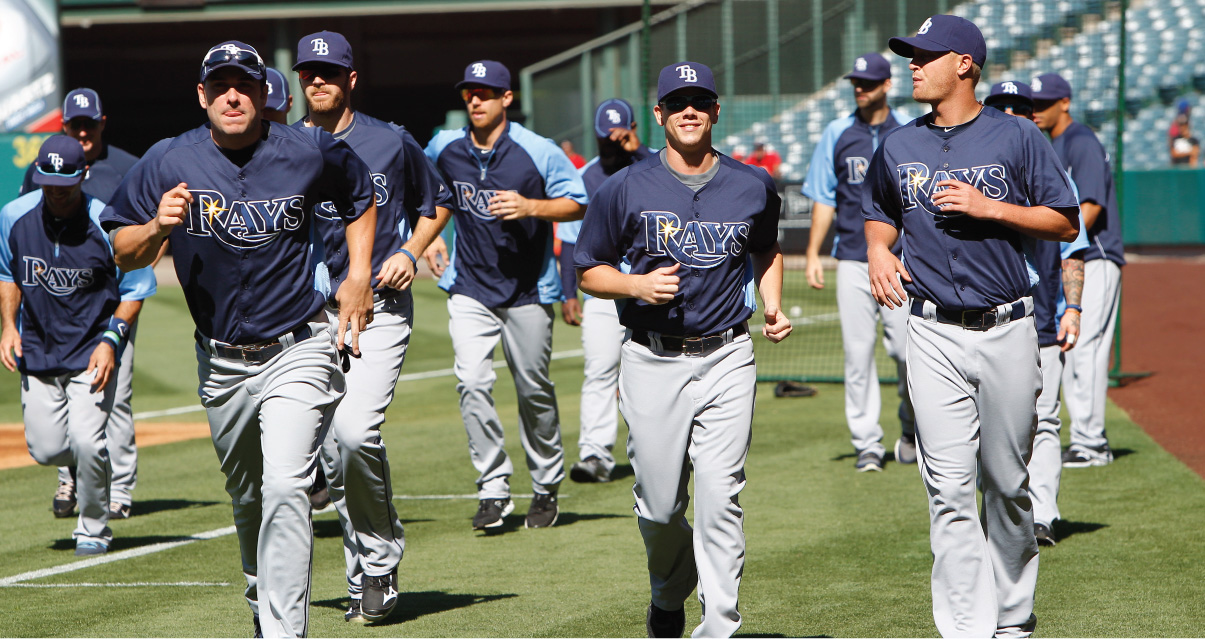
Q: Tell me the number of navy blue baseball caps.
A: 12